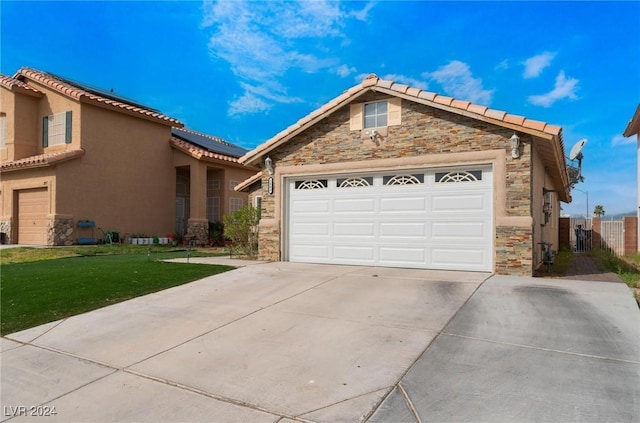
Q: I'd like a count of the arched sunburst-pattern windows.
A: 4